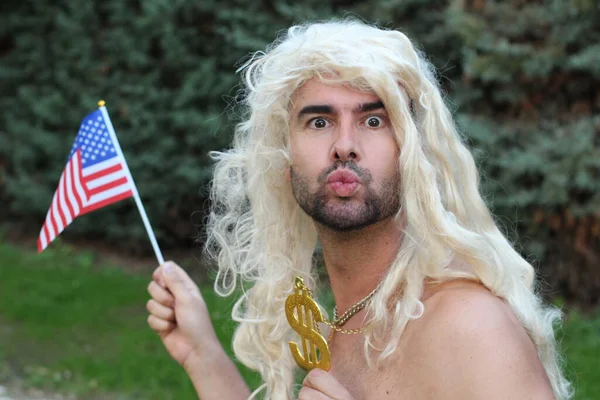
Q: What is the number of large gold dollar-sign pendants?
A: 1